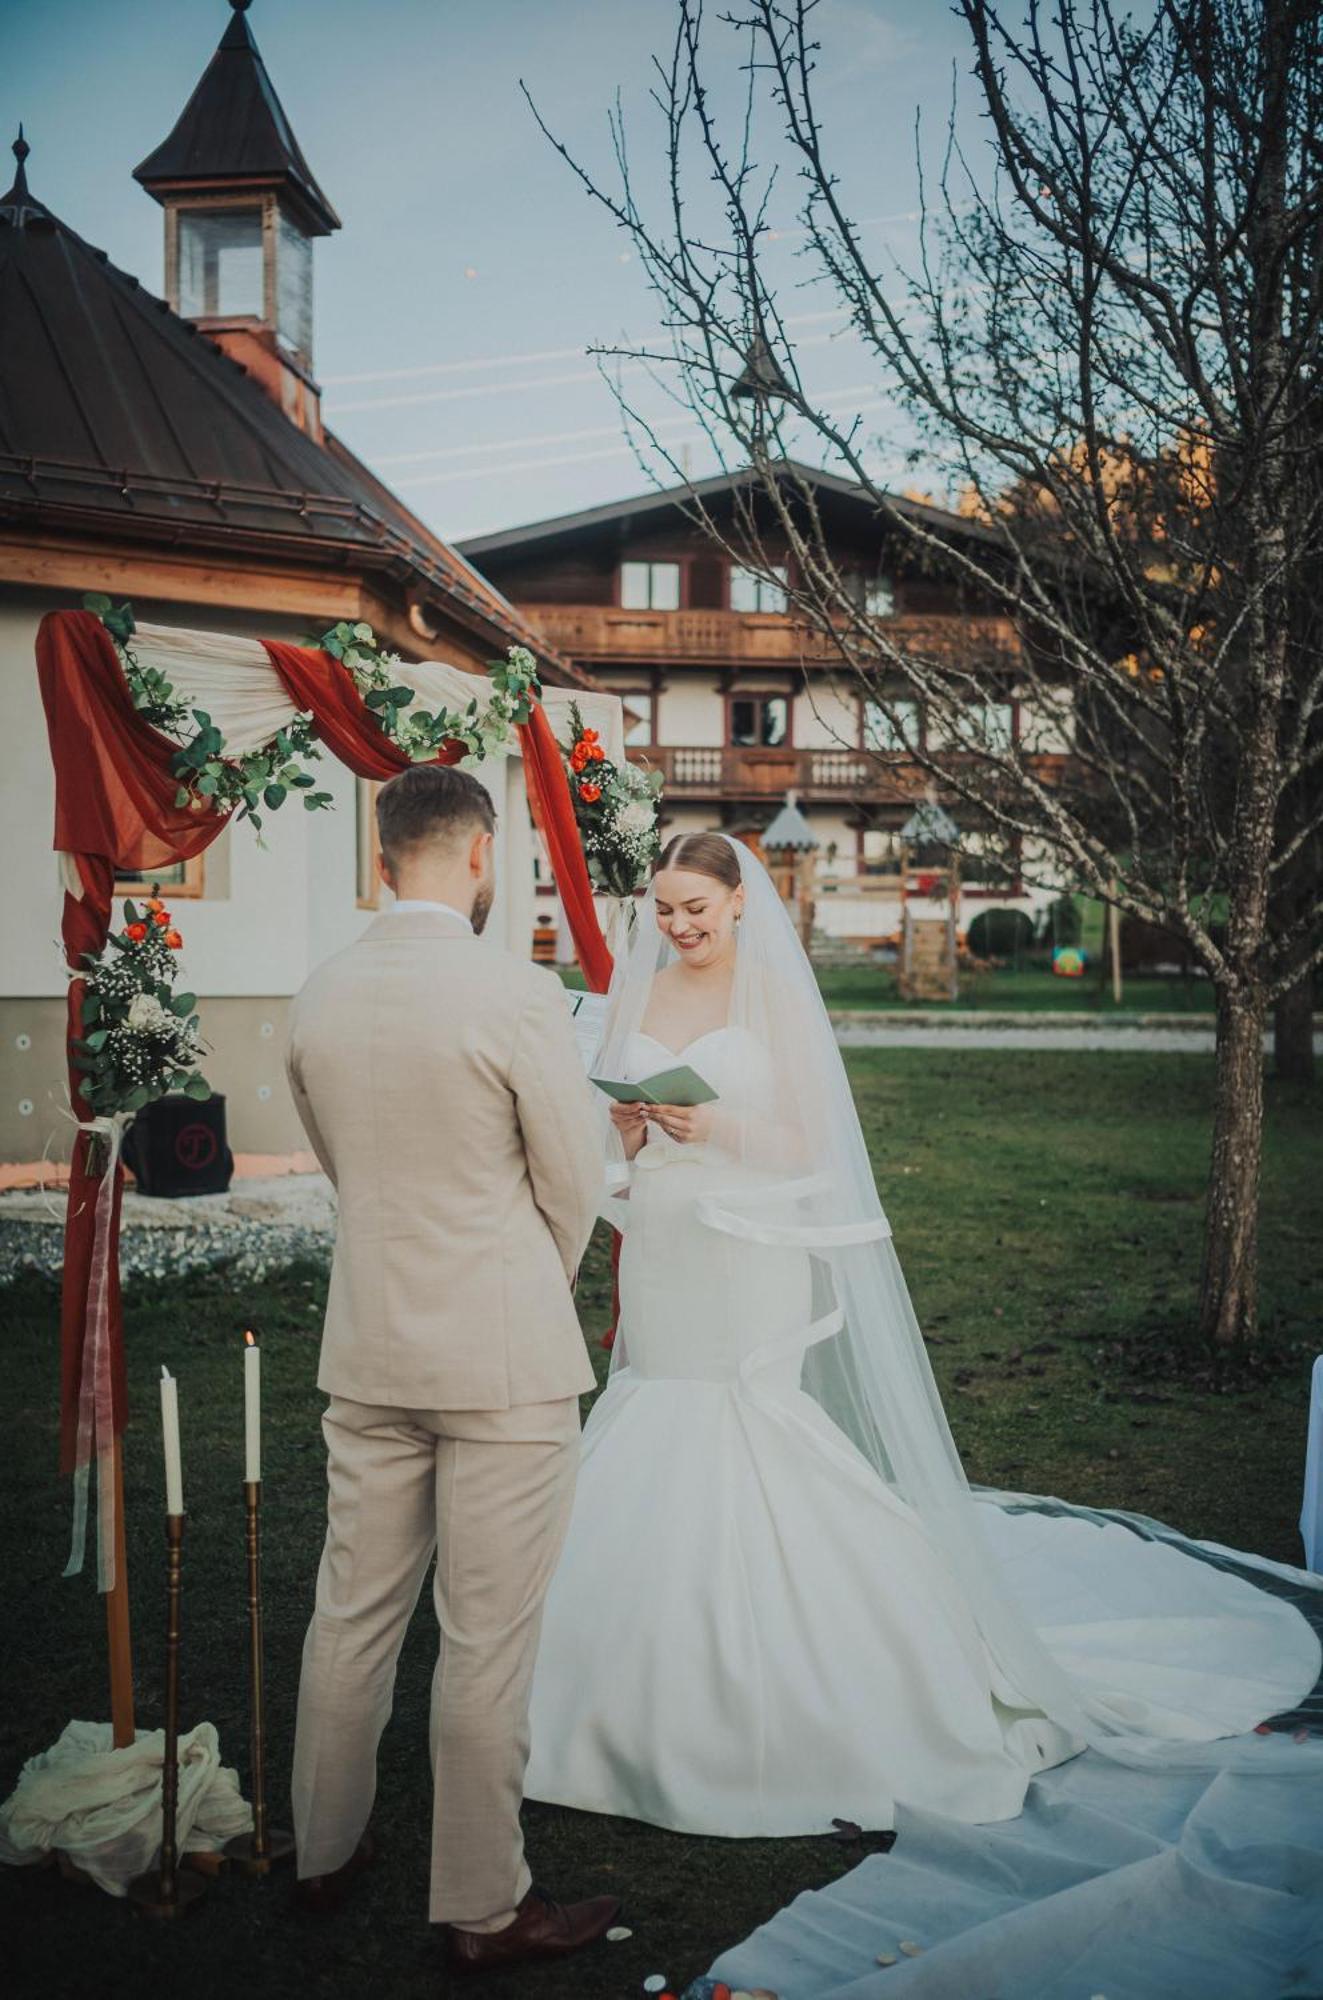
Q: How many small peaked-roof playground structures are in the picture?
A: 2